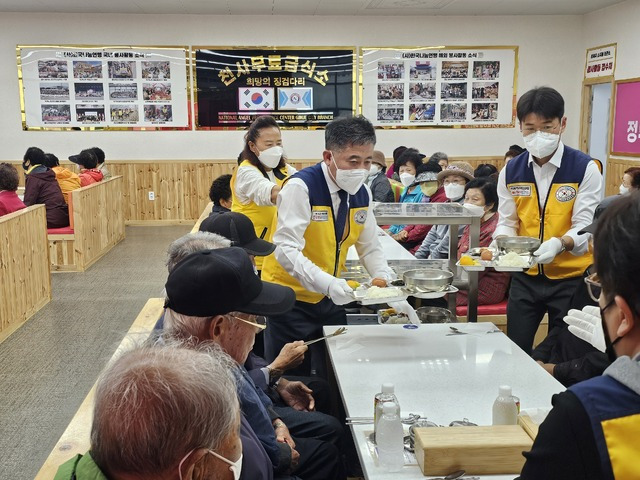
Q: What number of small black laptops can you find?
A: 0